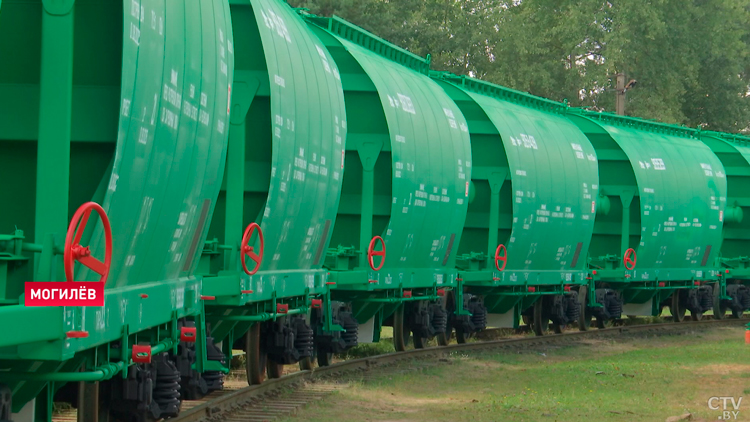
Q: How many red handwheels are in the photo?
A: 5